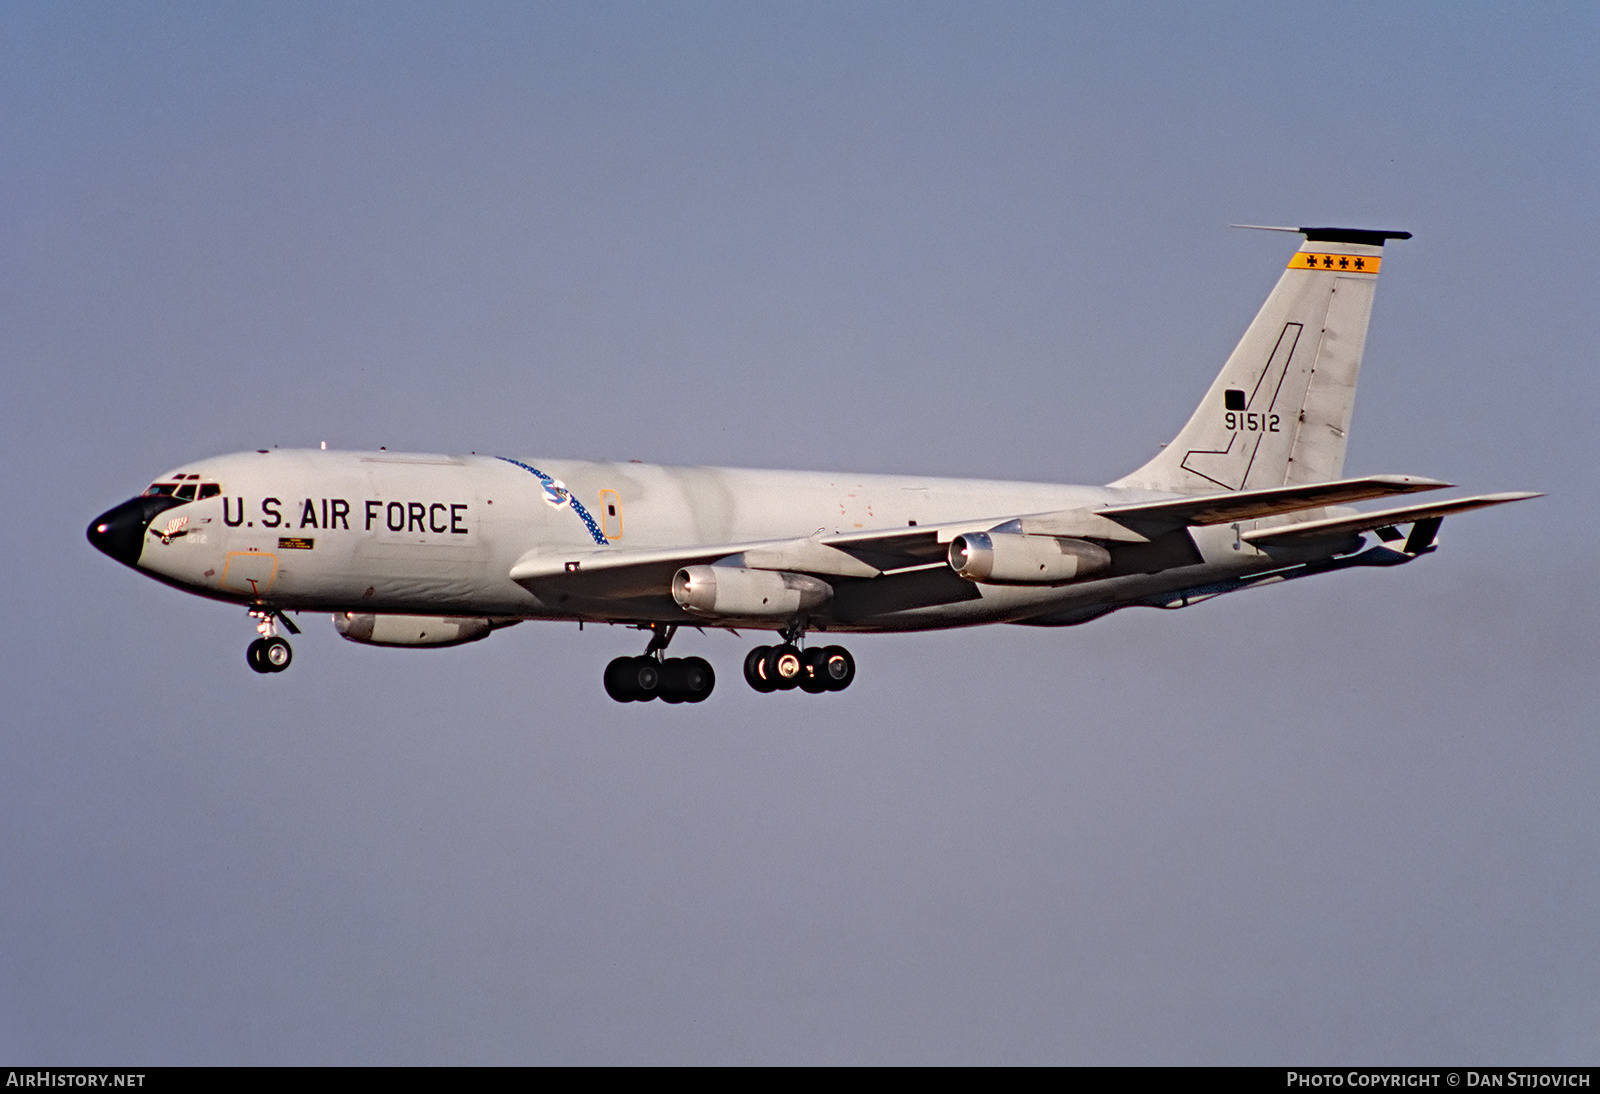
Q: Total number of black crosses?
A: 4